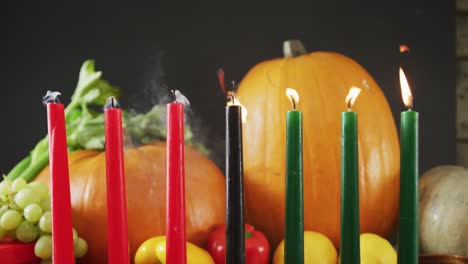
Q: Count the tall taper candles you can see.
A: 7